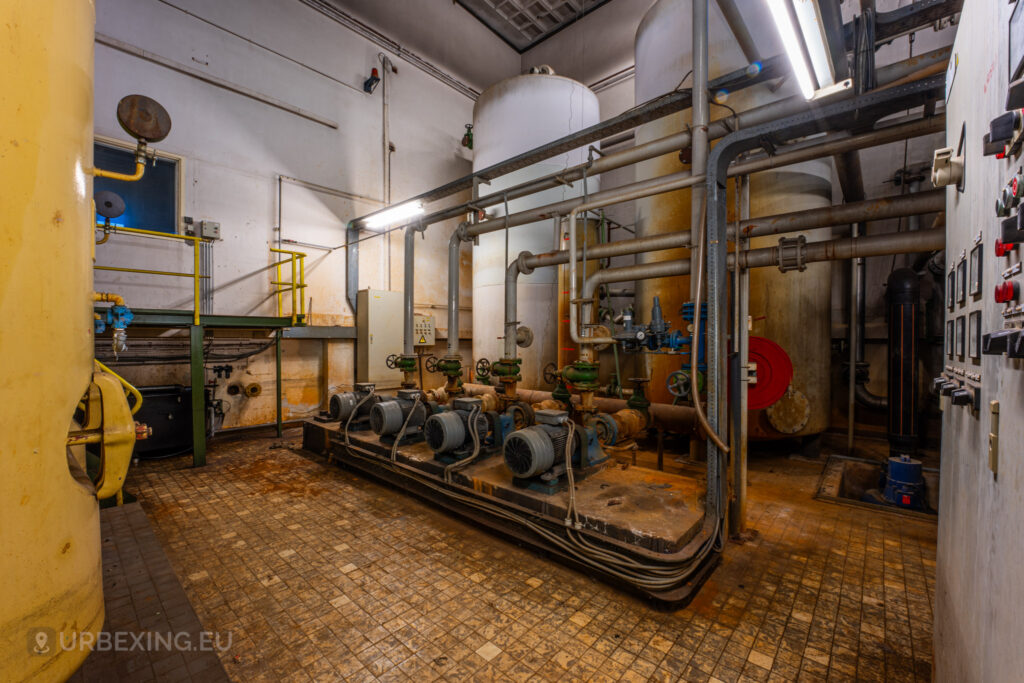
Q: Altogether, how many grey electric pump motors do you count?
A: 4